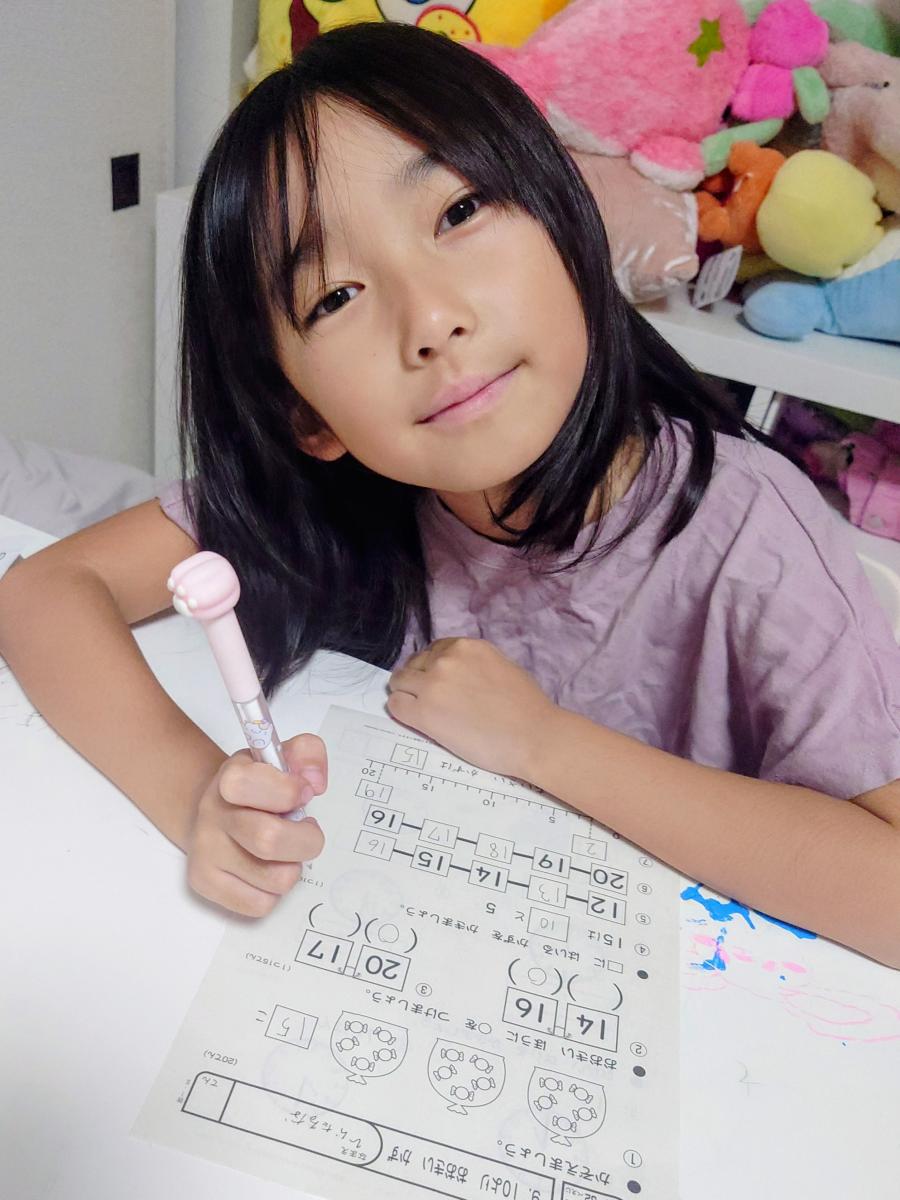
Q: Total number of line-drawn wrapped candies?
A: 15